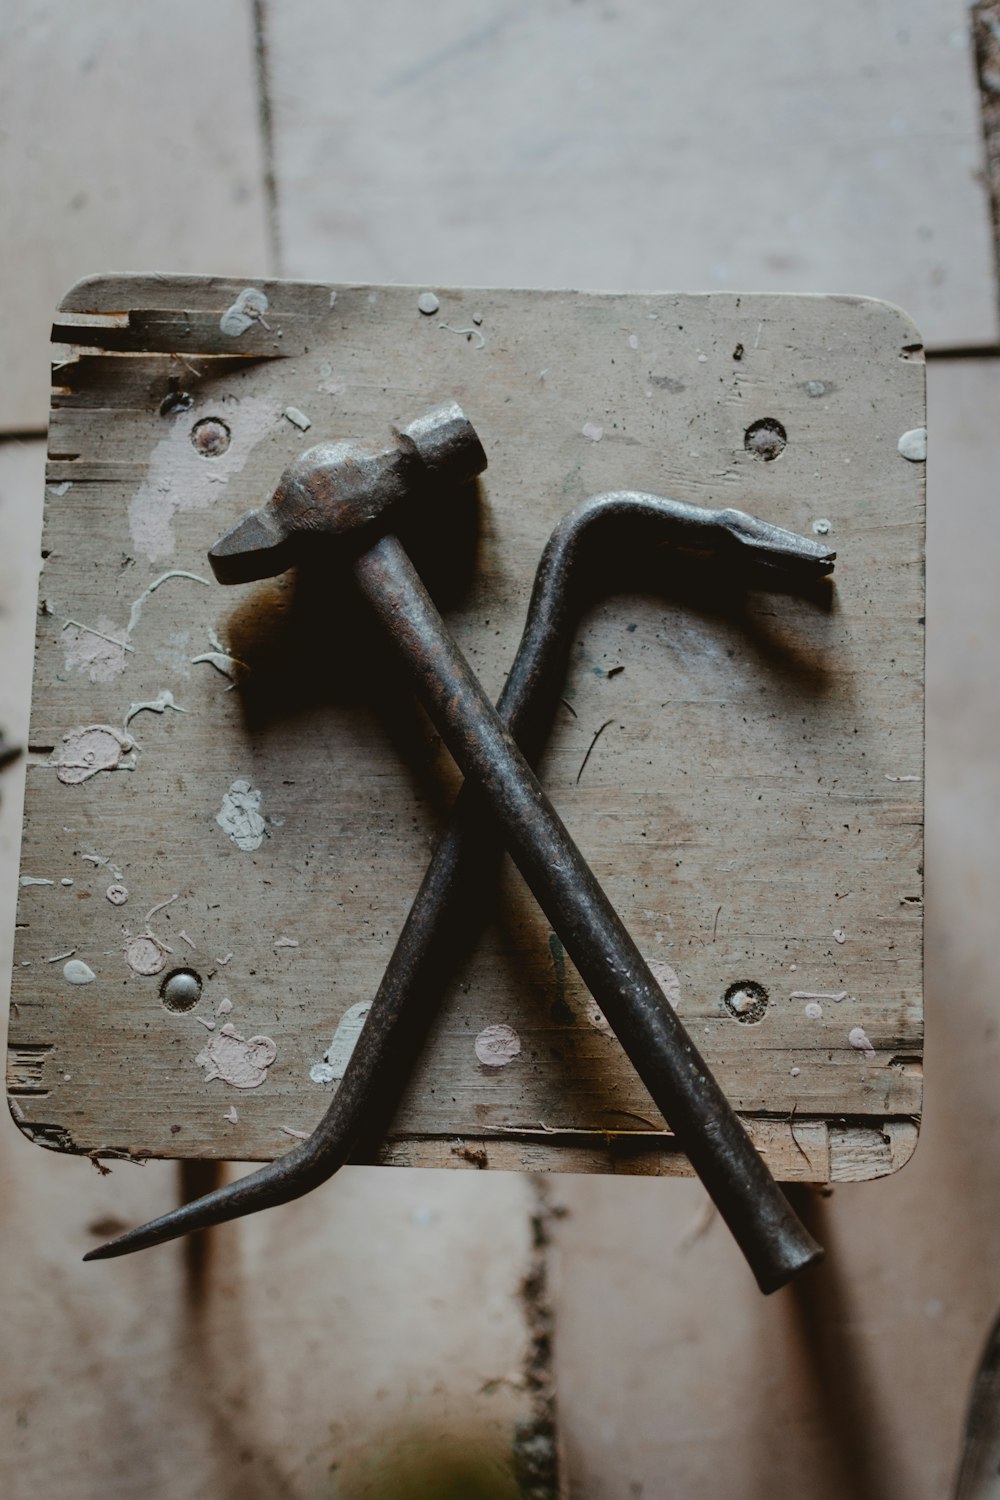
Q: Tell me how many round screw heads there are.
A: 4